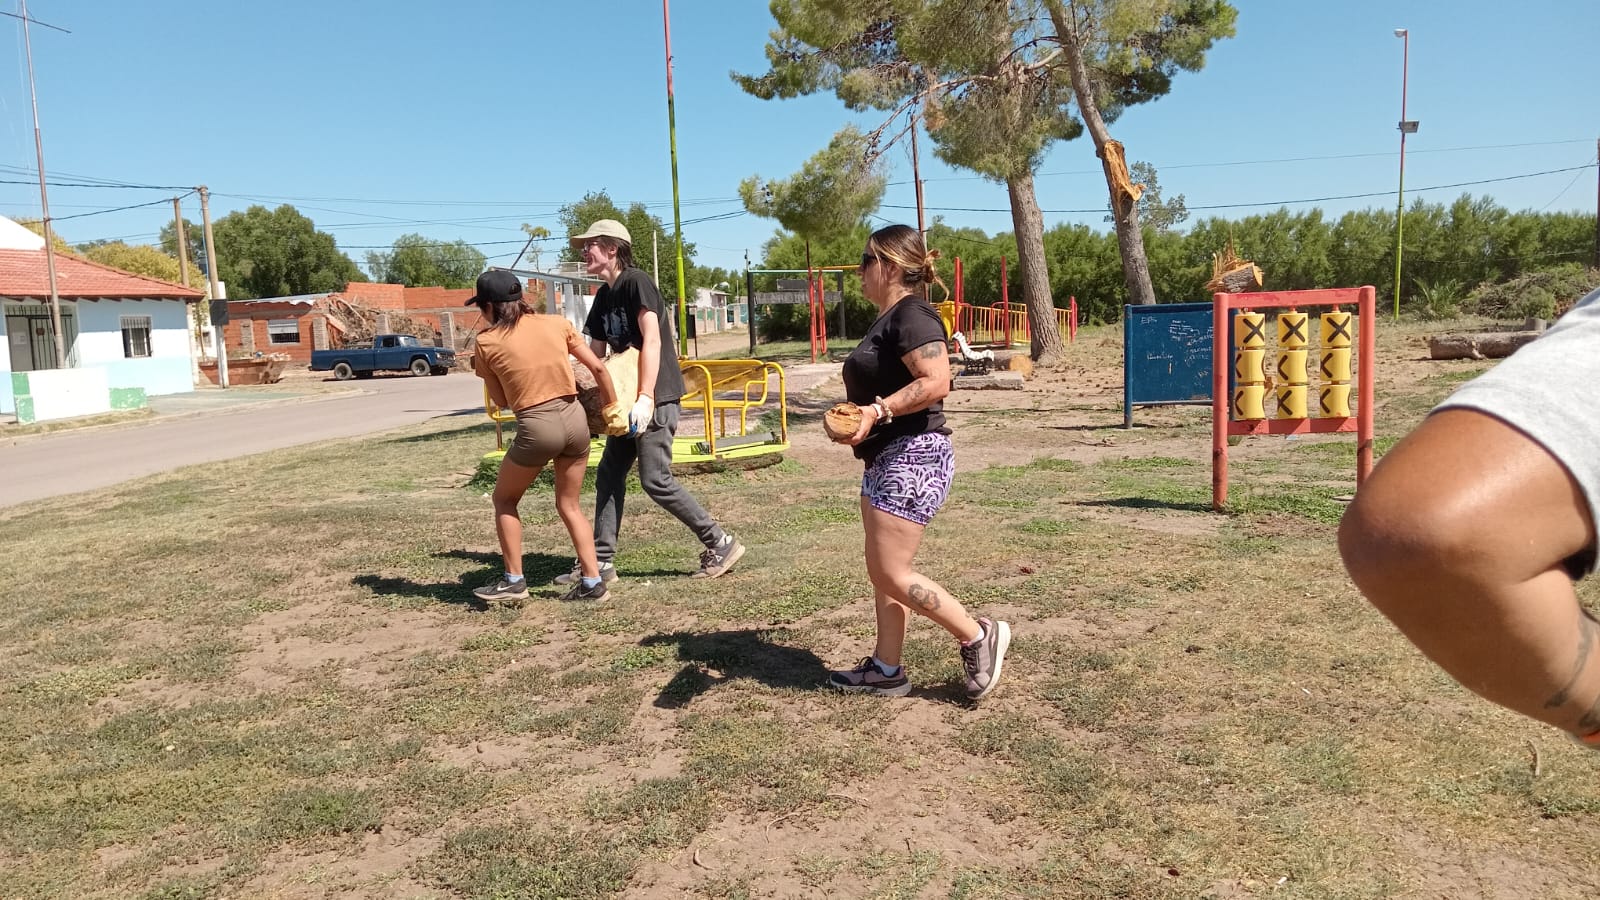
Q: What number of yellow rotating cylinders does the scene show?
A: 9